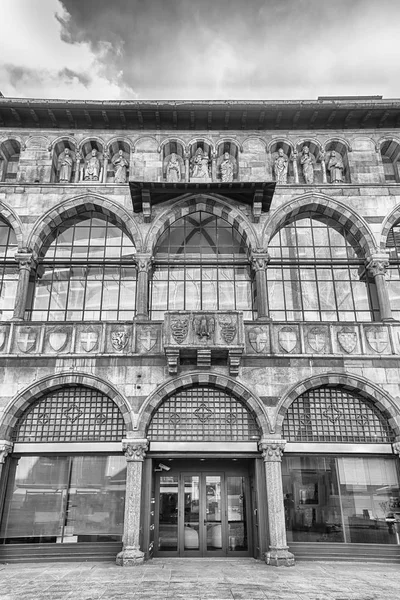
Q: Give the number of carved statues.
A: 9